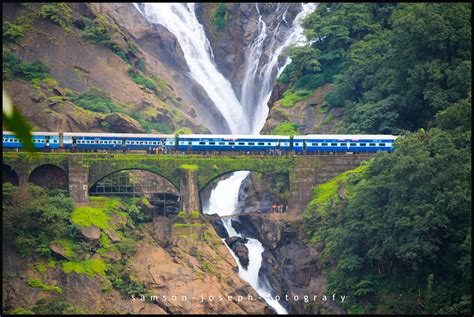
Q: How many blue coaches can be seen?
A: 4